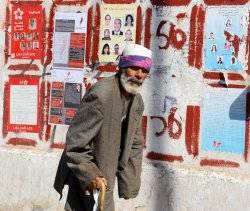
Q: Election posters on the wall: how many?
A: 7